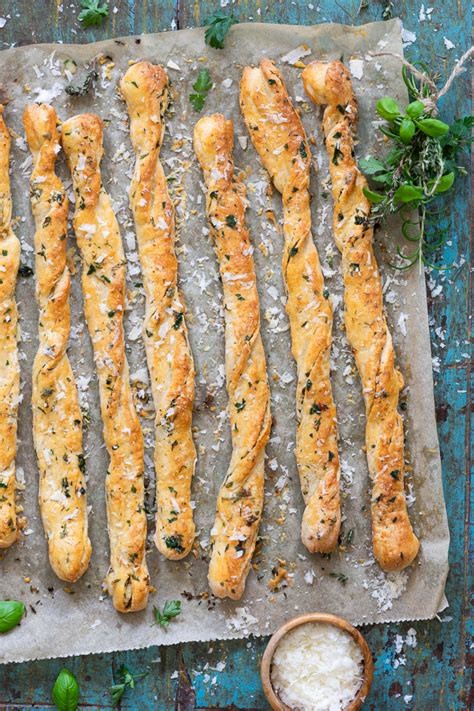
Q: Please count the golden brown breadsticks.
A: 7